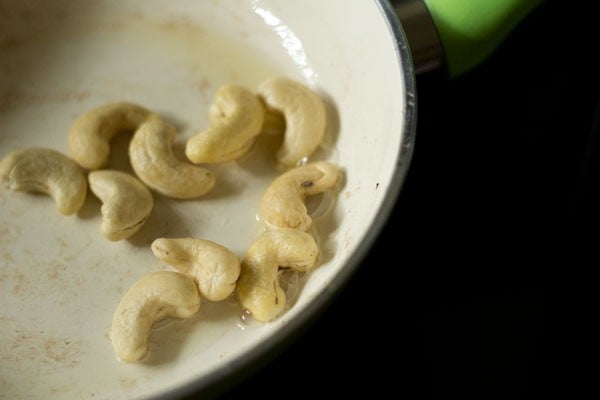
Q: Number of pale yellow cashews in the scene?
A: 10